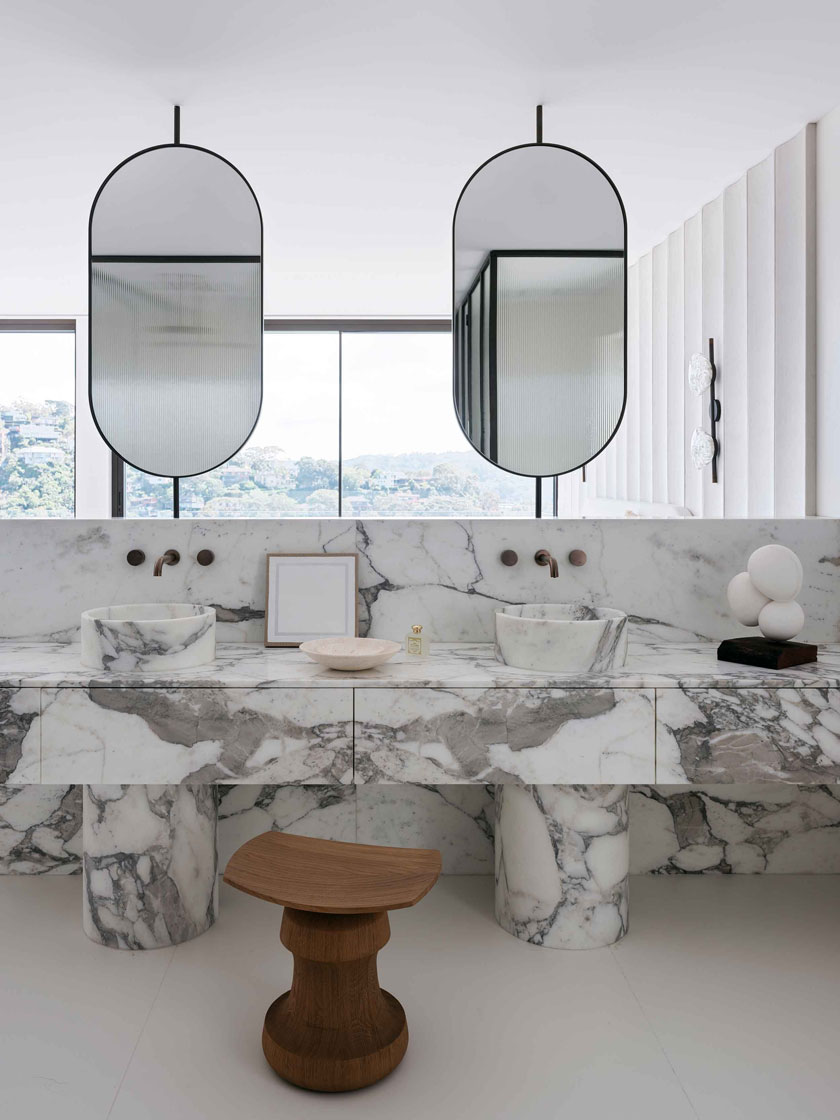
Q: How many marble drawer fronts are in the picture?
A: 4